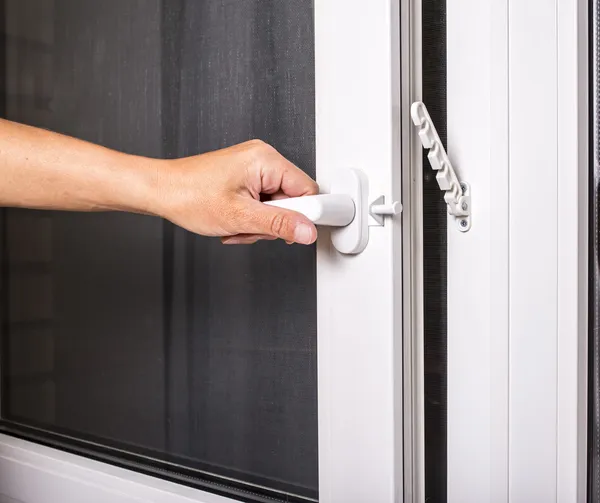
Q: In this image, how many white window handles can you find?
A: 1